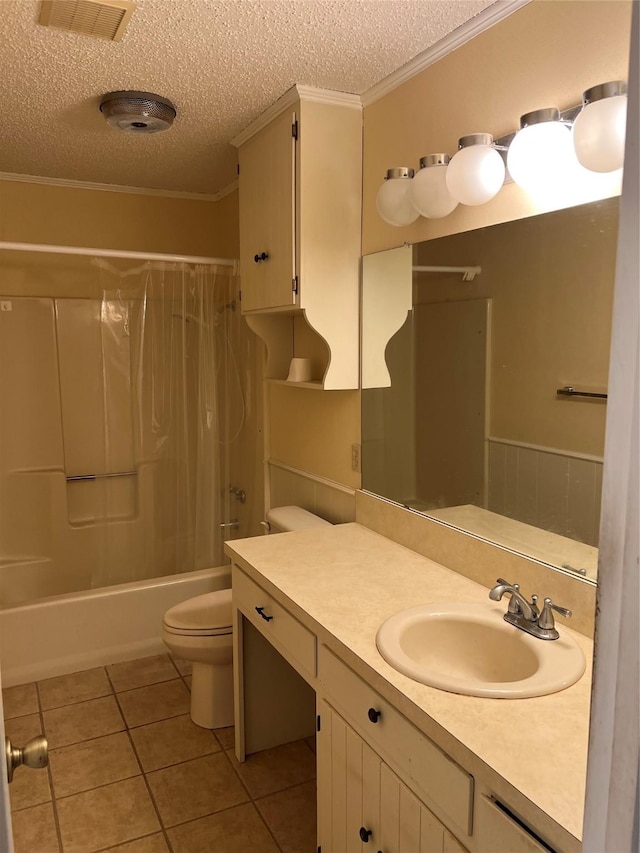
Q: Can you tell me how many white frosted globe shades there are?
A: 5